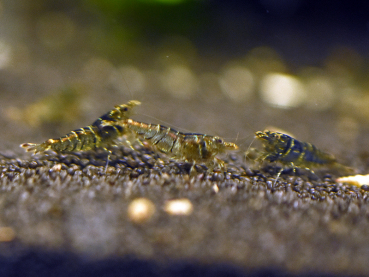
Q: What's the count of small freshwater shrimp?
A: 3